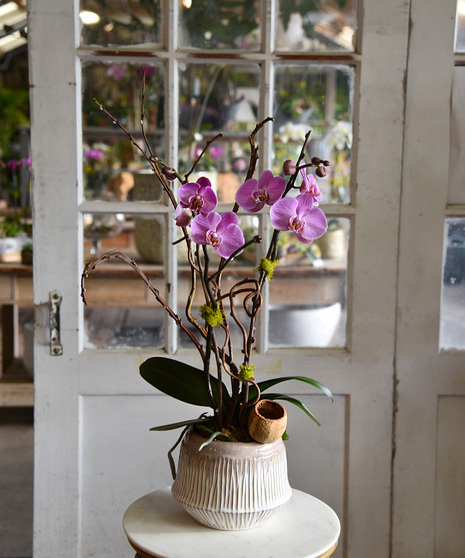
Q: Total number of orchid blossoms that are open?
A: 5